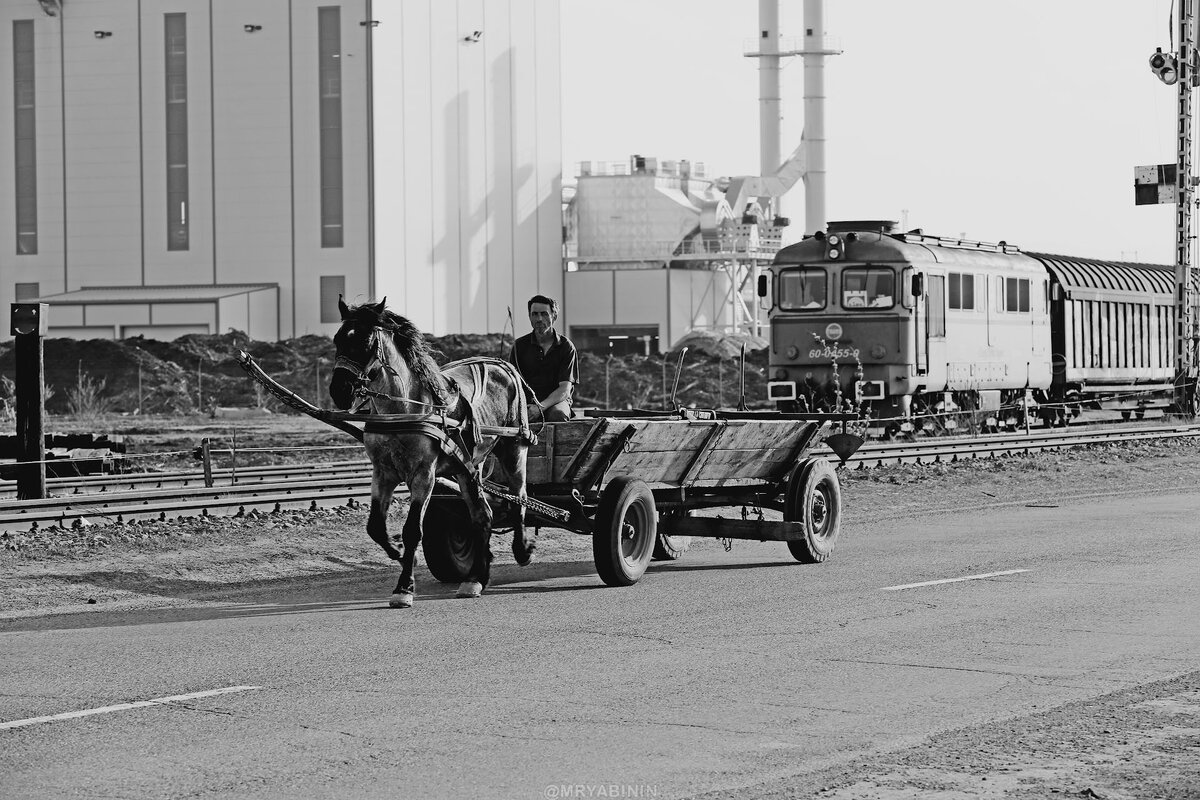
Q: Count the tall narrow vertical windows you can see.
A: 3